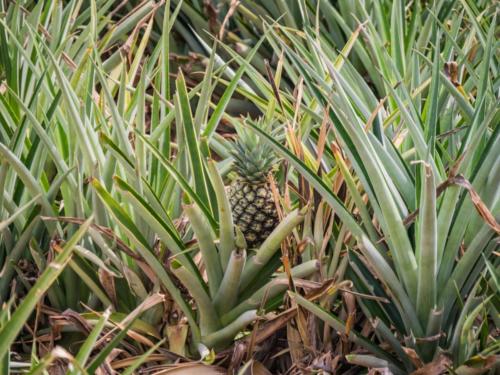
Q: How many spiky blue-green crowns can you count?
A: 1